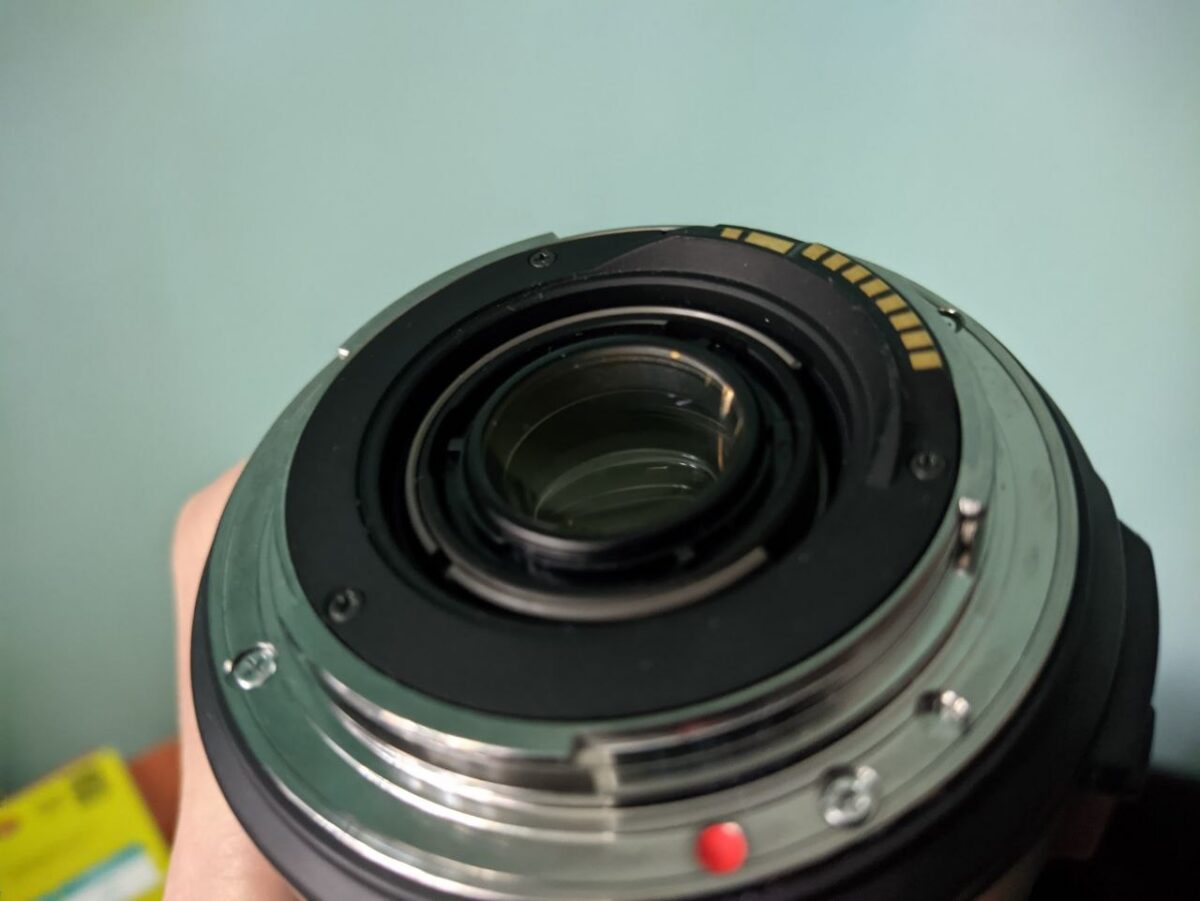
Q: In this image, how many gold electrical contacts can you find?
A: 10